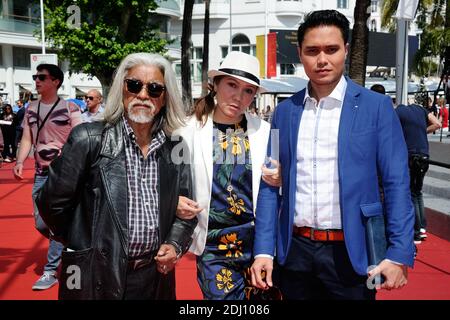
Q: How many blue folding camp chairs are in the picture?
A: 0